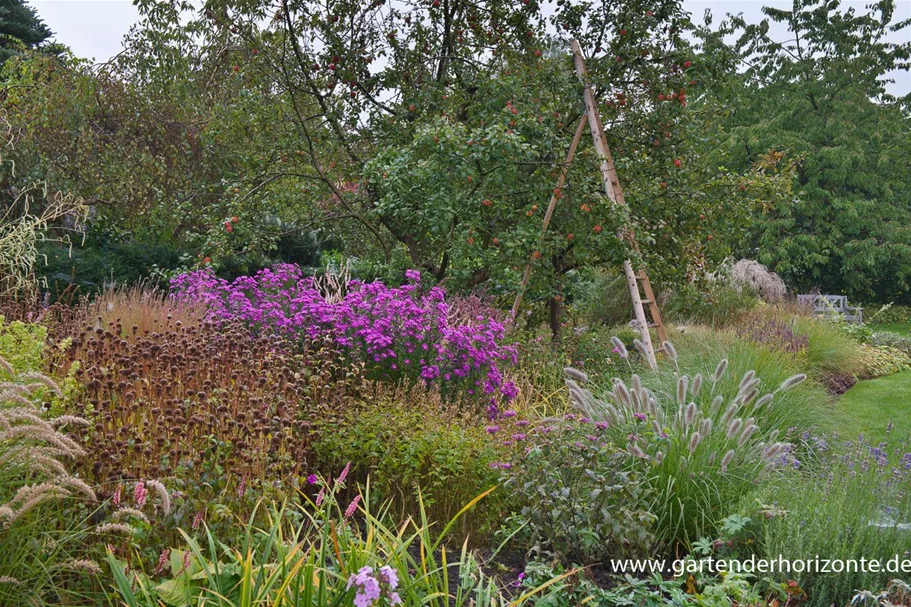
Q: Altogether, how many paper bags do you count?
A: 0